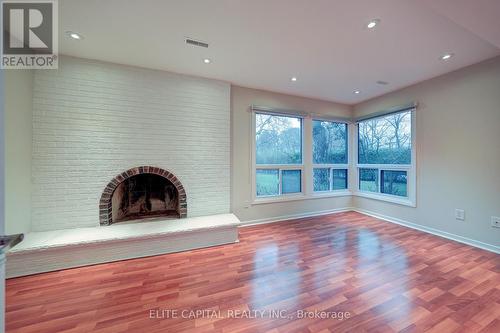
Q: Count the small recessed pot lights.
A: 6